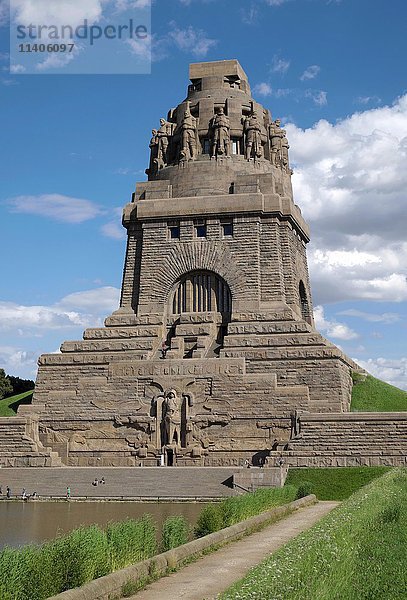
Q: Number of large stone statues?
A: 8